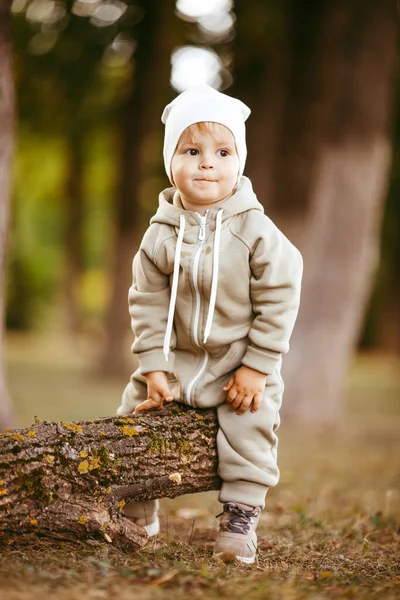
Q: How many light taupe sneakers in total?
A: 2